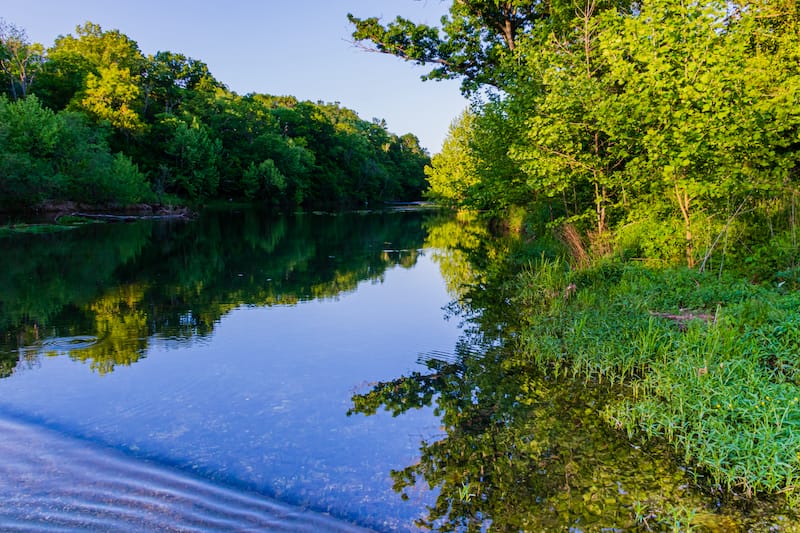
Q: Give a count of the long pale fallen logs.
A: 1